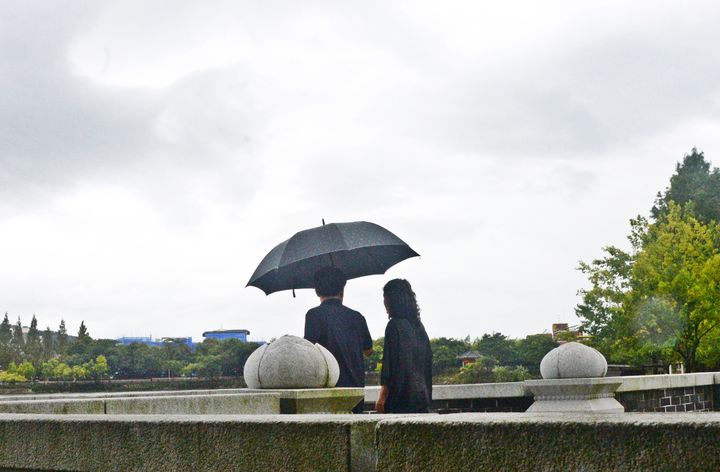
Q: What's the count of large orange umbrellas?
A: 0